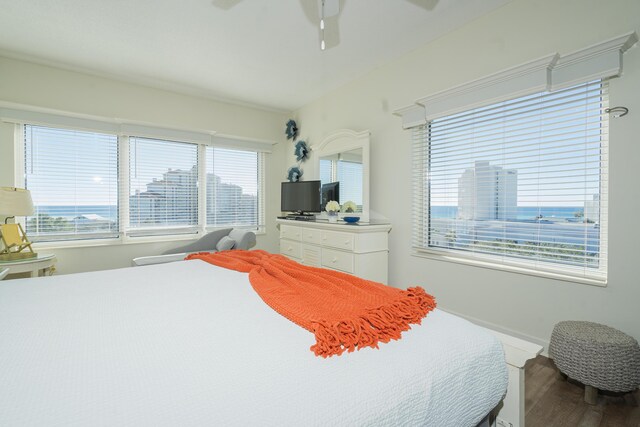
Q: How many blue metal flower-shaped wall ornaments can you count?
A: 3